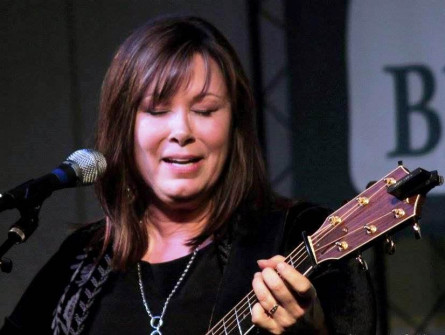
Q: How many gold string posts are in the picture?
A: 6